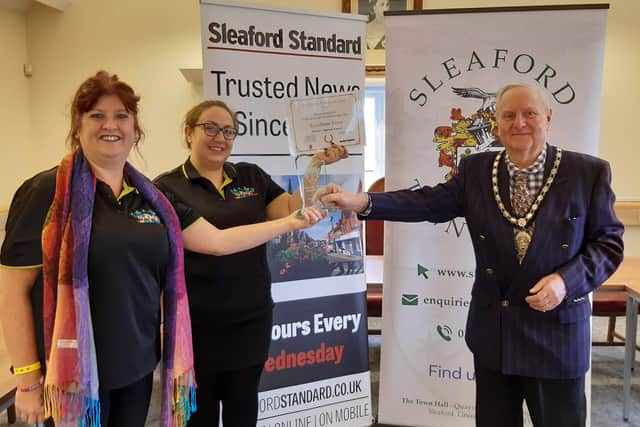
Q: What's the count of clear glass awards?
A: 1